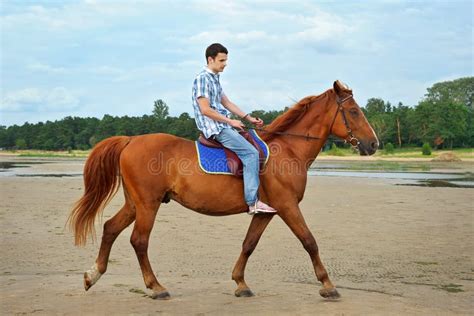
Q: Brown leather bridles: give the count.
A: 1